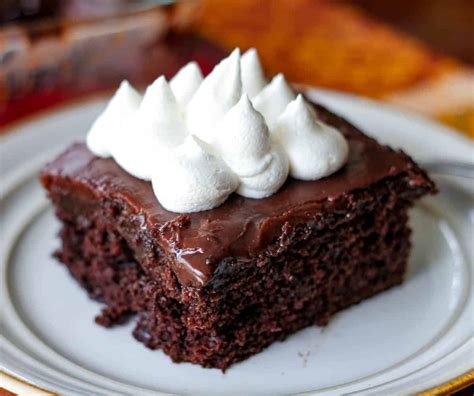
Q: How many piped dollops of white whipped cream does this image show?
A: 9